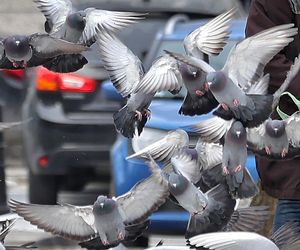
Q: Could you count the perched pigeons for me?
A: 0